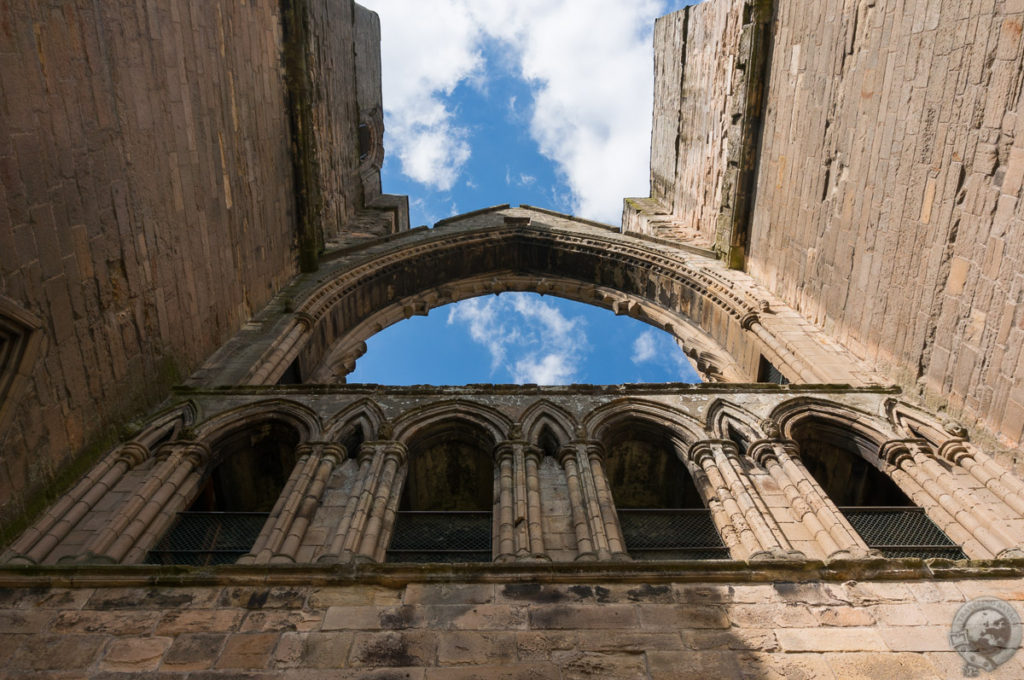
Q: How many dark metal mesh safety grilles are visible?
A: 4